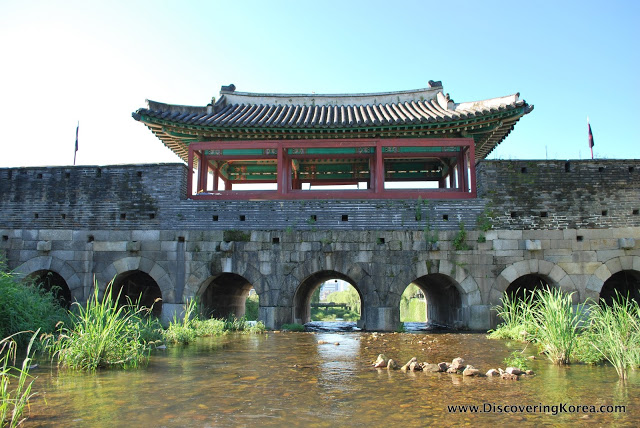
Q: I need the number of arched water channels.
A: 7